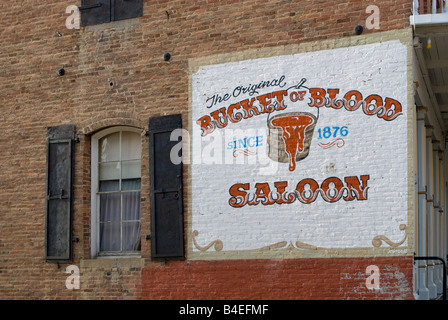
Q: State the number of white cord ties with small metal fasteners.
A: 0